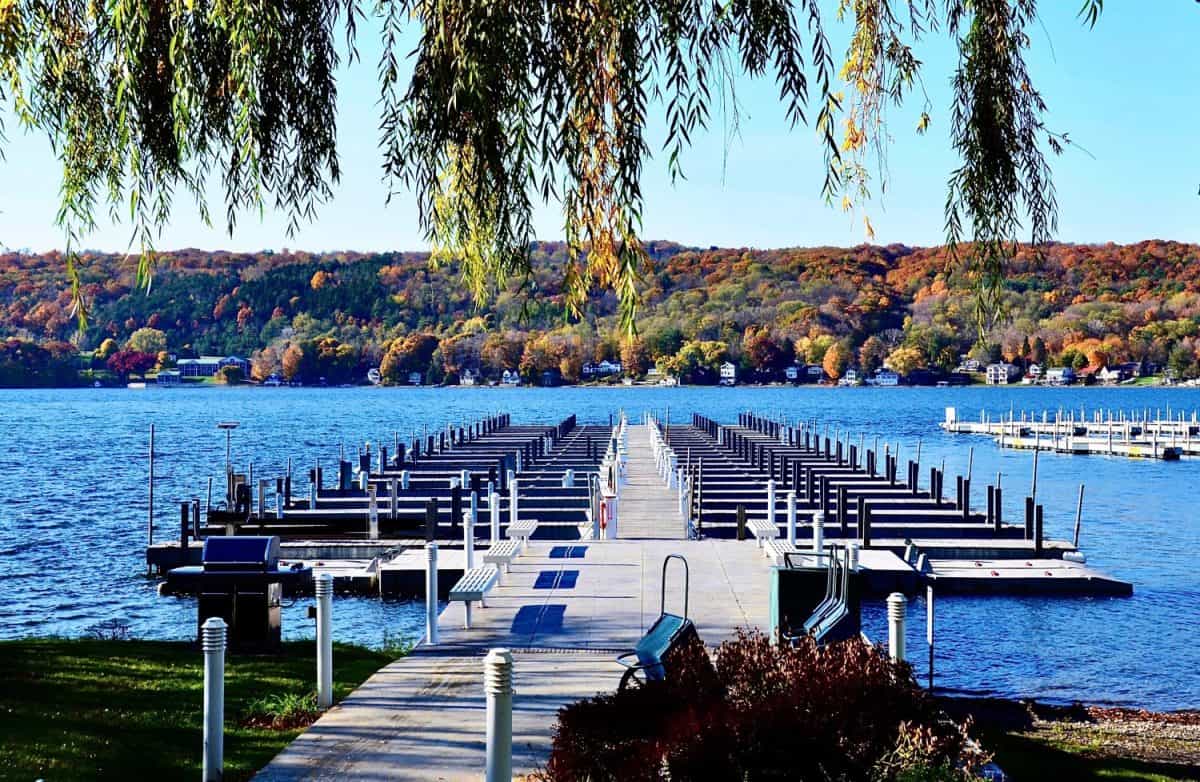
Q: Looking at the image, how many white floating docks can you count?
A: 2